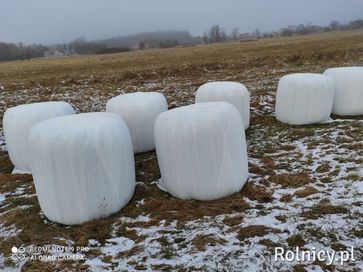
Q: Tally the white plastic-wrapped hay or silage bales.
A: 7